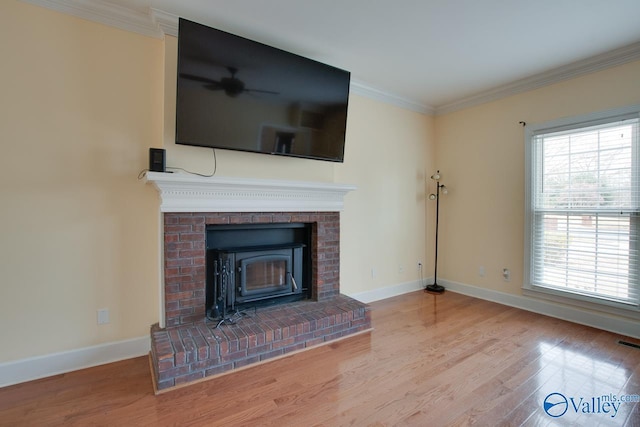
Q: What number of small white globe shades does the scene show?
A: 3